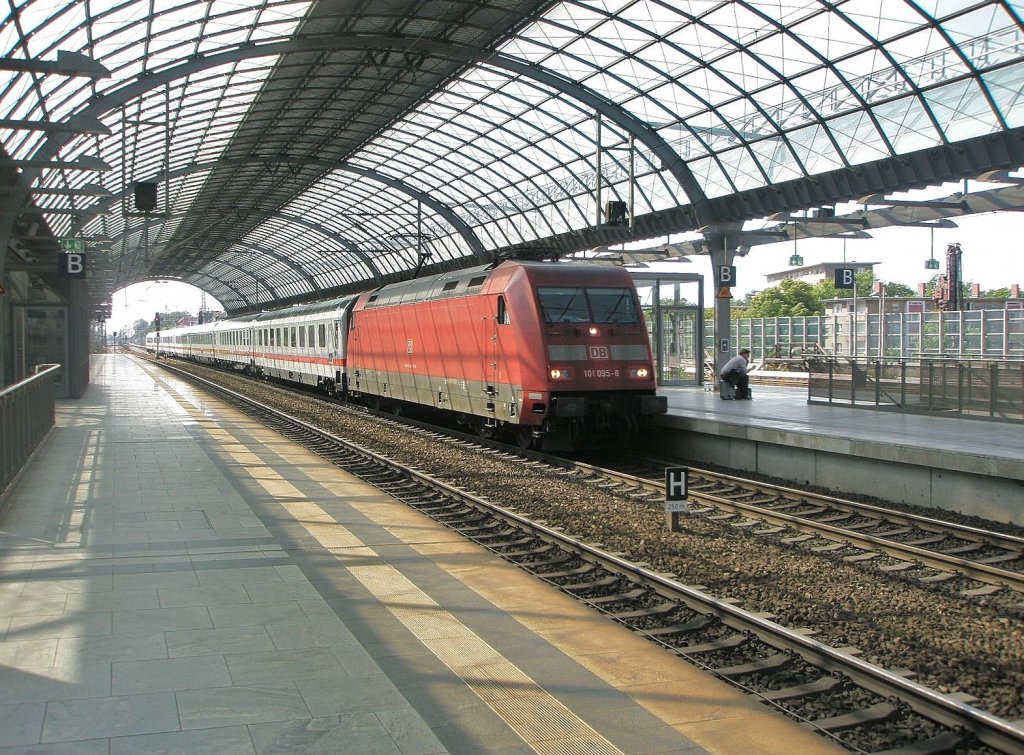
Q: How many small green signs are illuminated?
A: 3